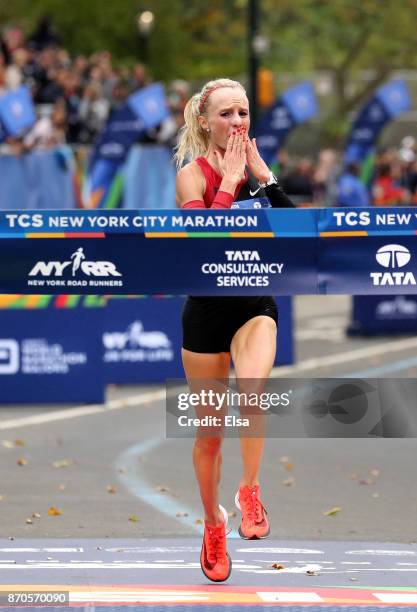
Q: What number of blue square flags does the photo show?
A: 4